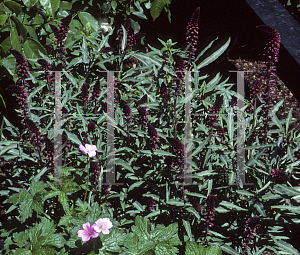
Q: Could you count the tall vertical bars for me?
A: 4